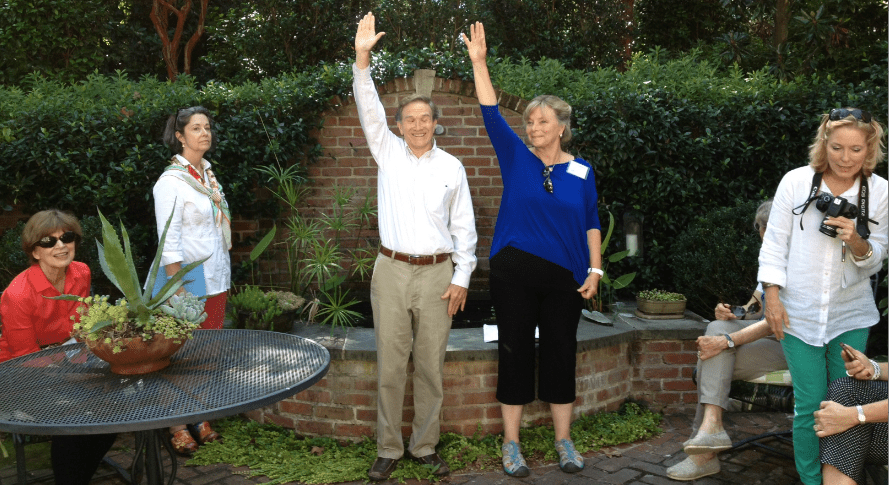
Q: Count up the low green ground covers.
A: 1